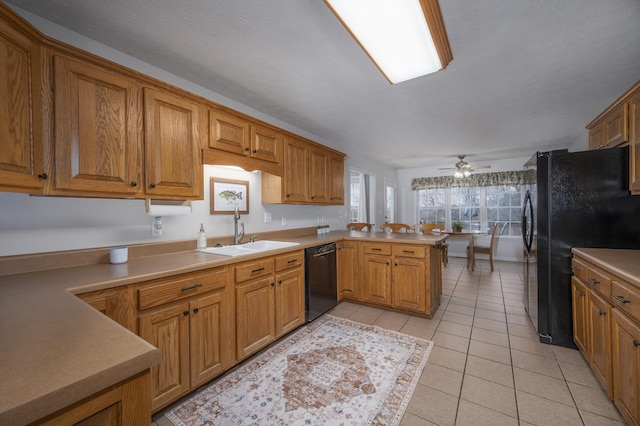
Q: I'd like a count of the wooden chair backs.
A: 4